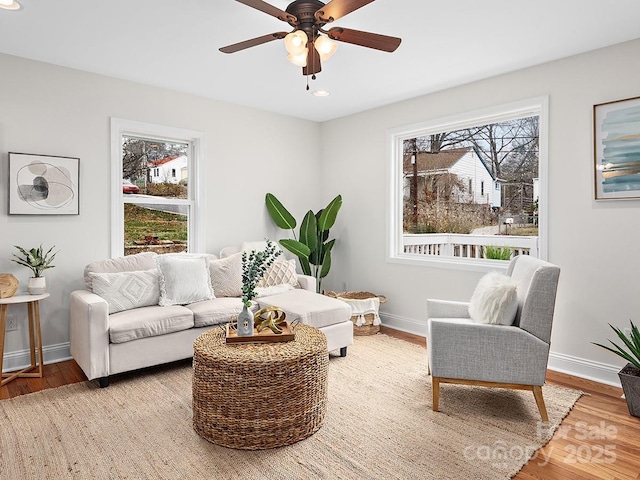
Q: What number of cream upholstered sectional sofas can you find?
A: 1